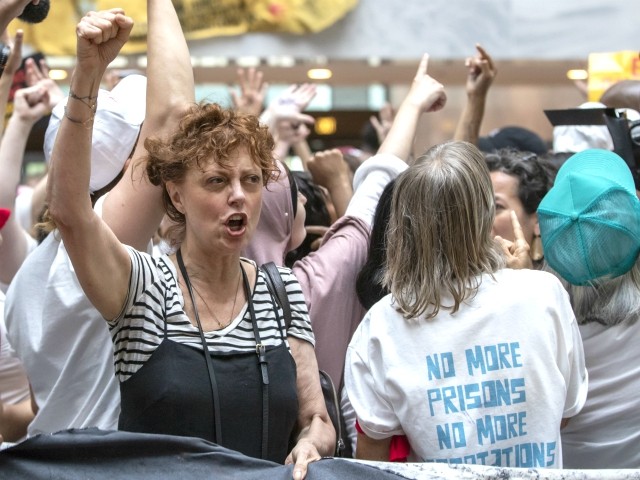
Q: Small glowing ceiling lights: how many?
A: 3